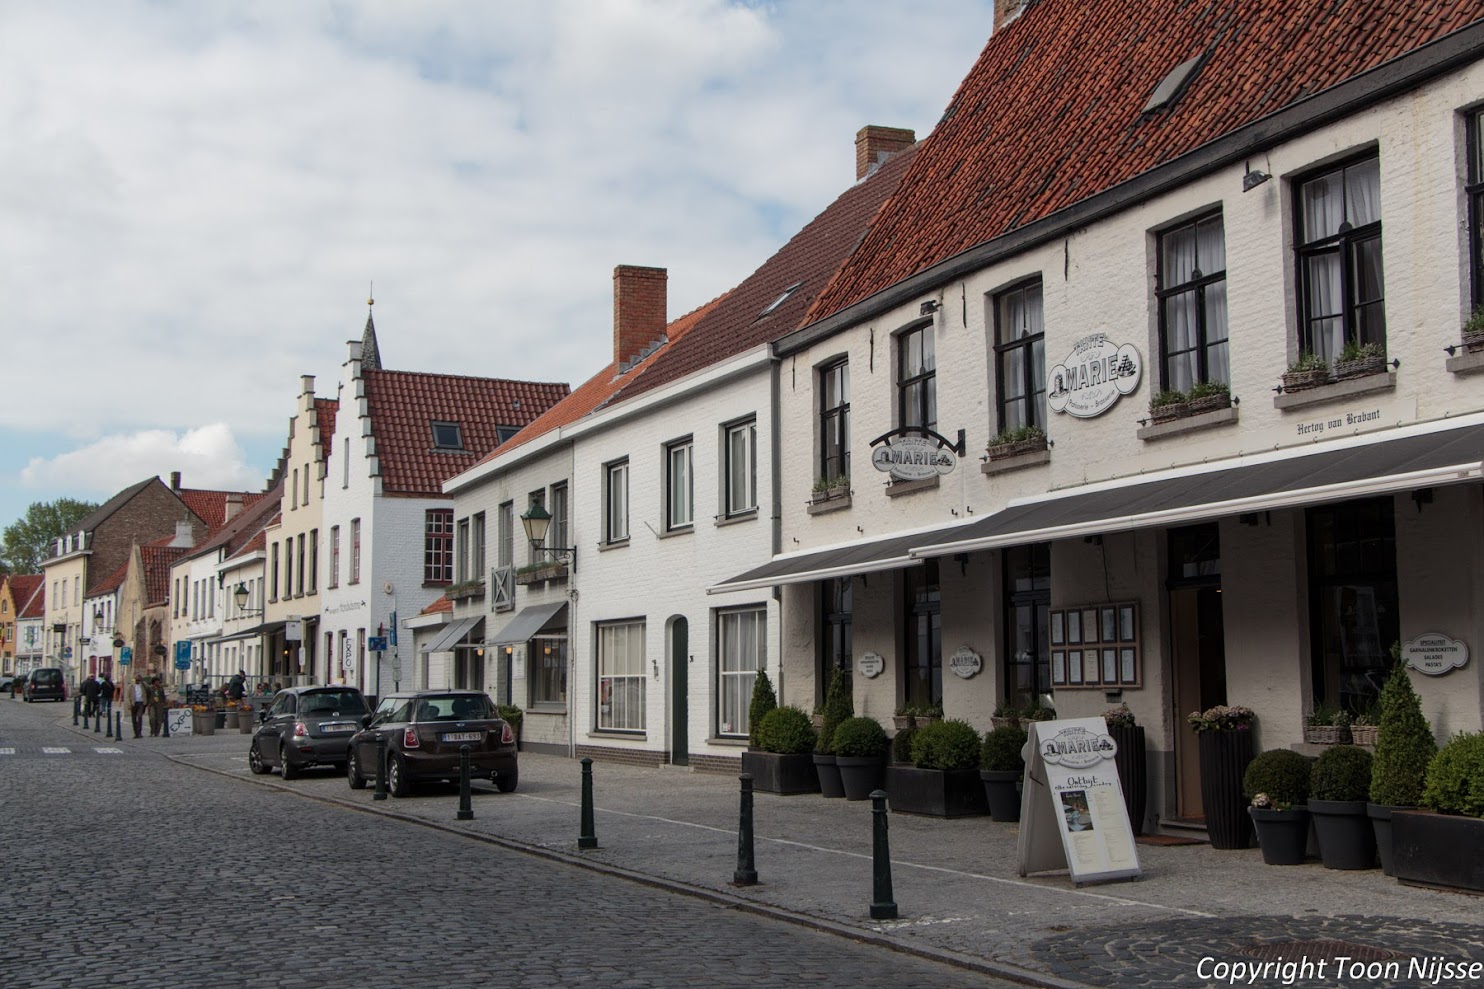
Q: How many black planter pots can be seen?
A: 11